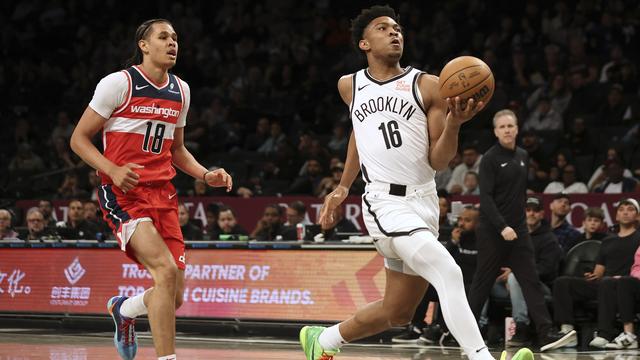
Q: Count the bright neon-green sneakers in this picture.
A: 2